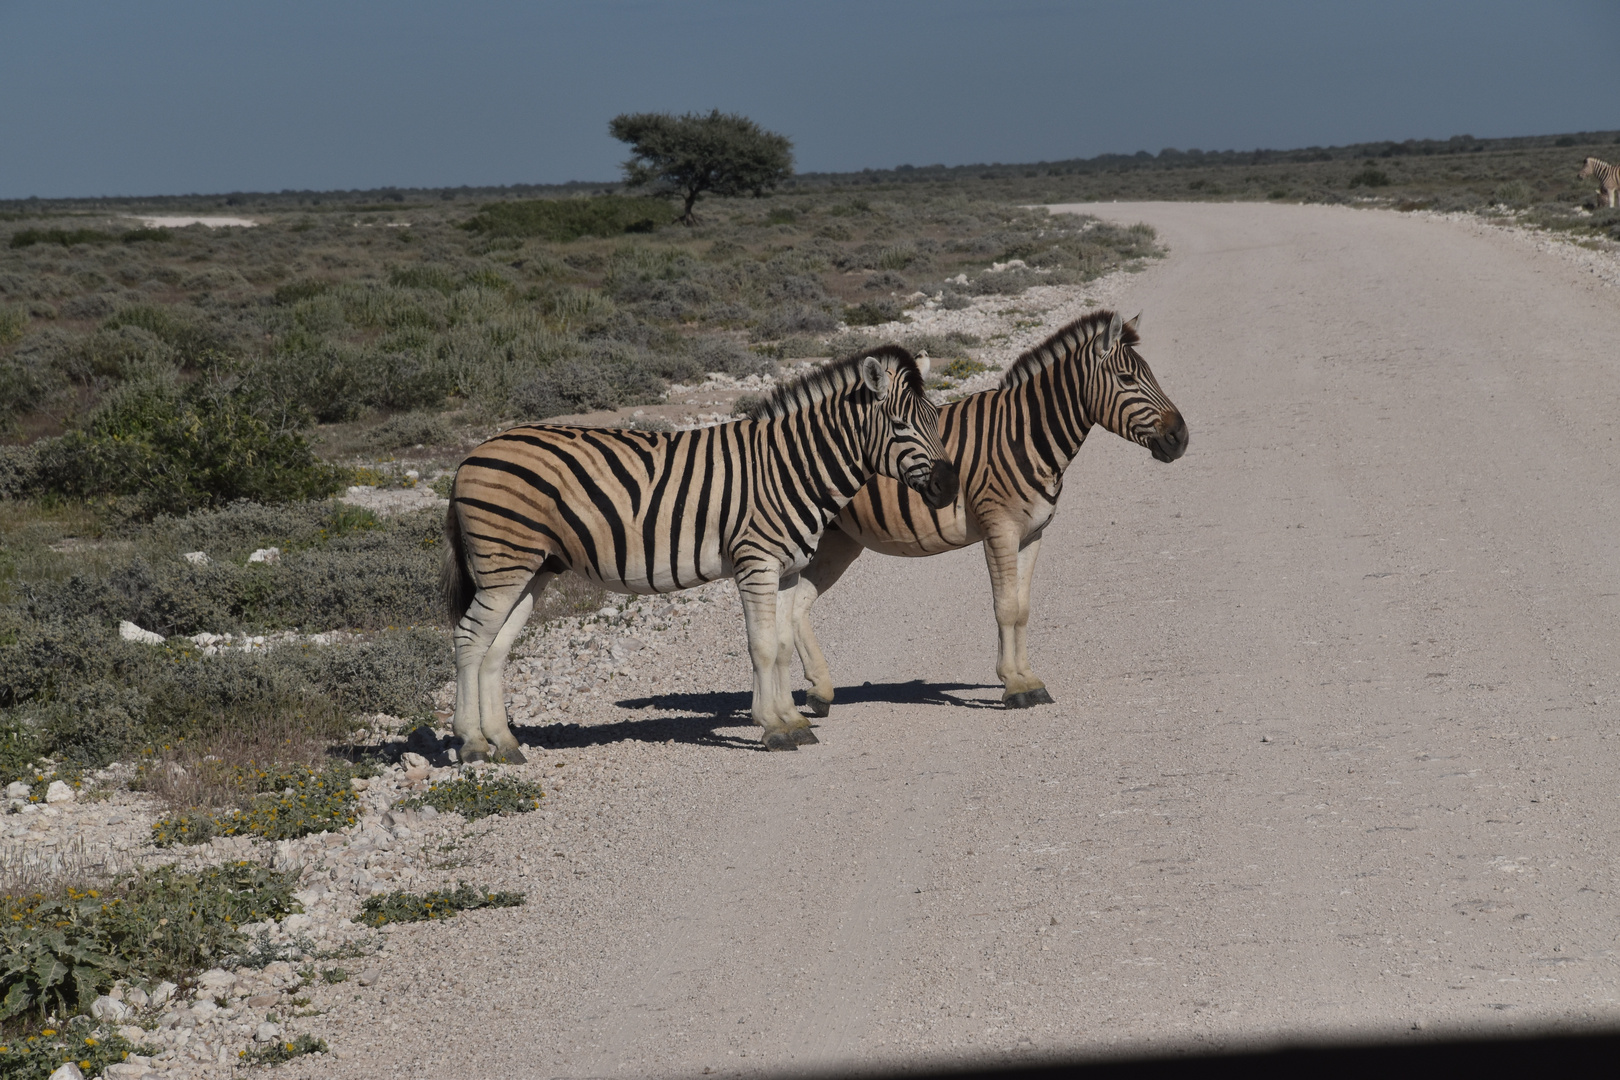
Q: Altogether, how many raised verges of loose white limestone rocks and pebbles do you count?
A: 2